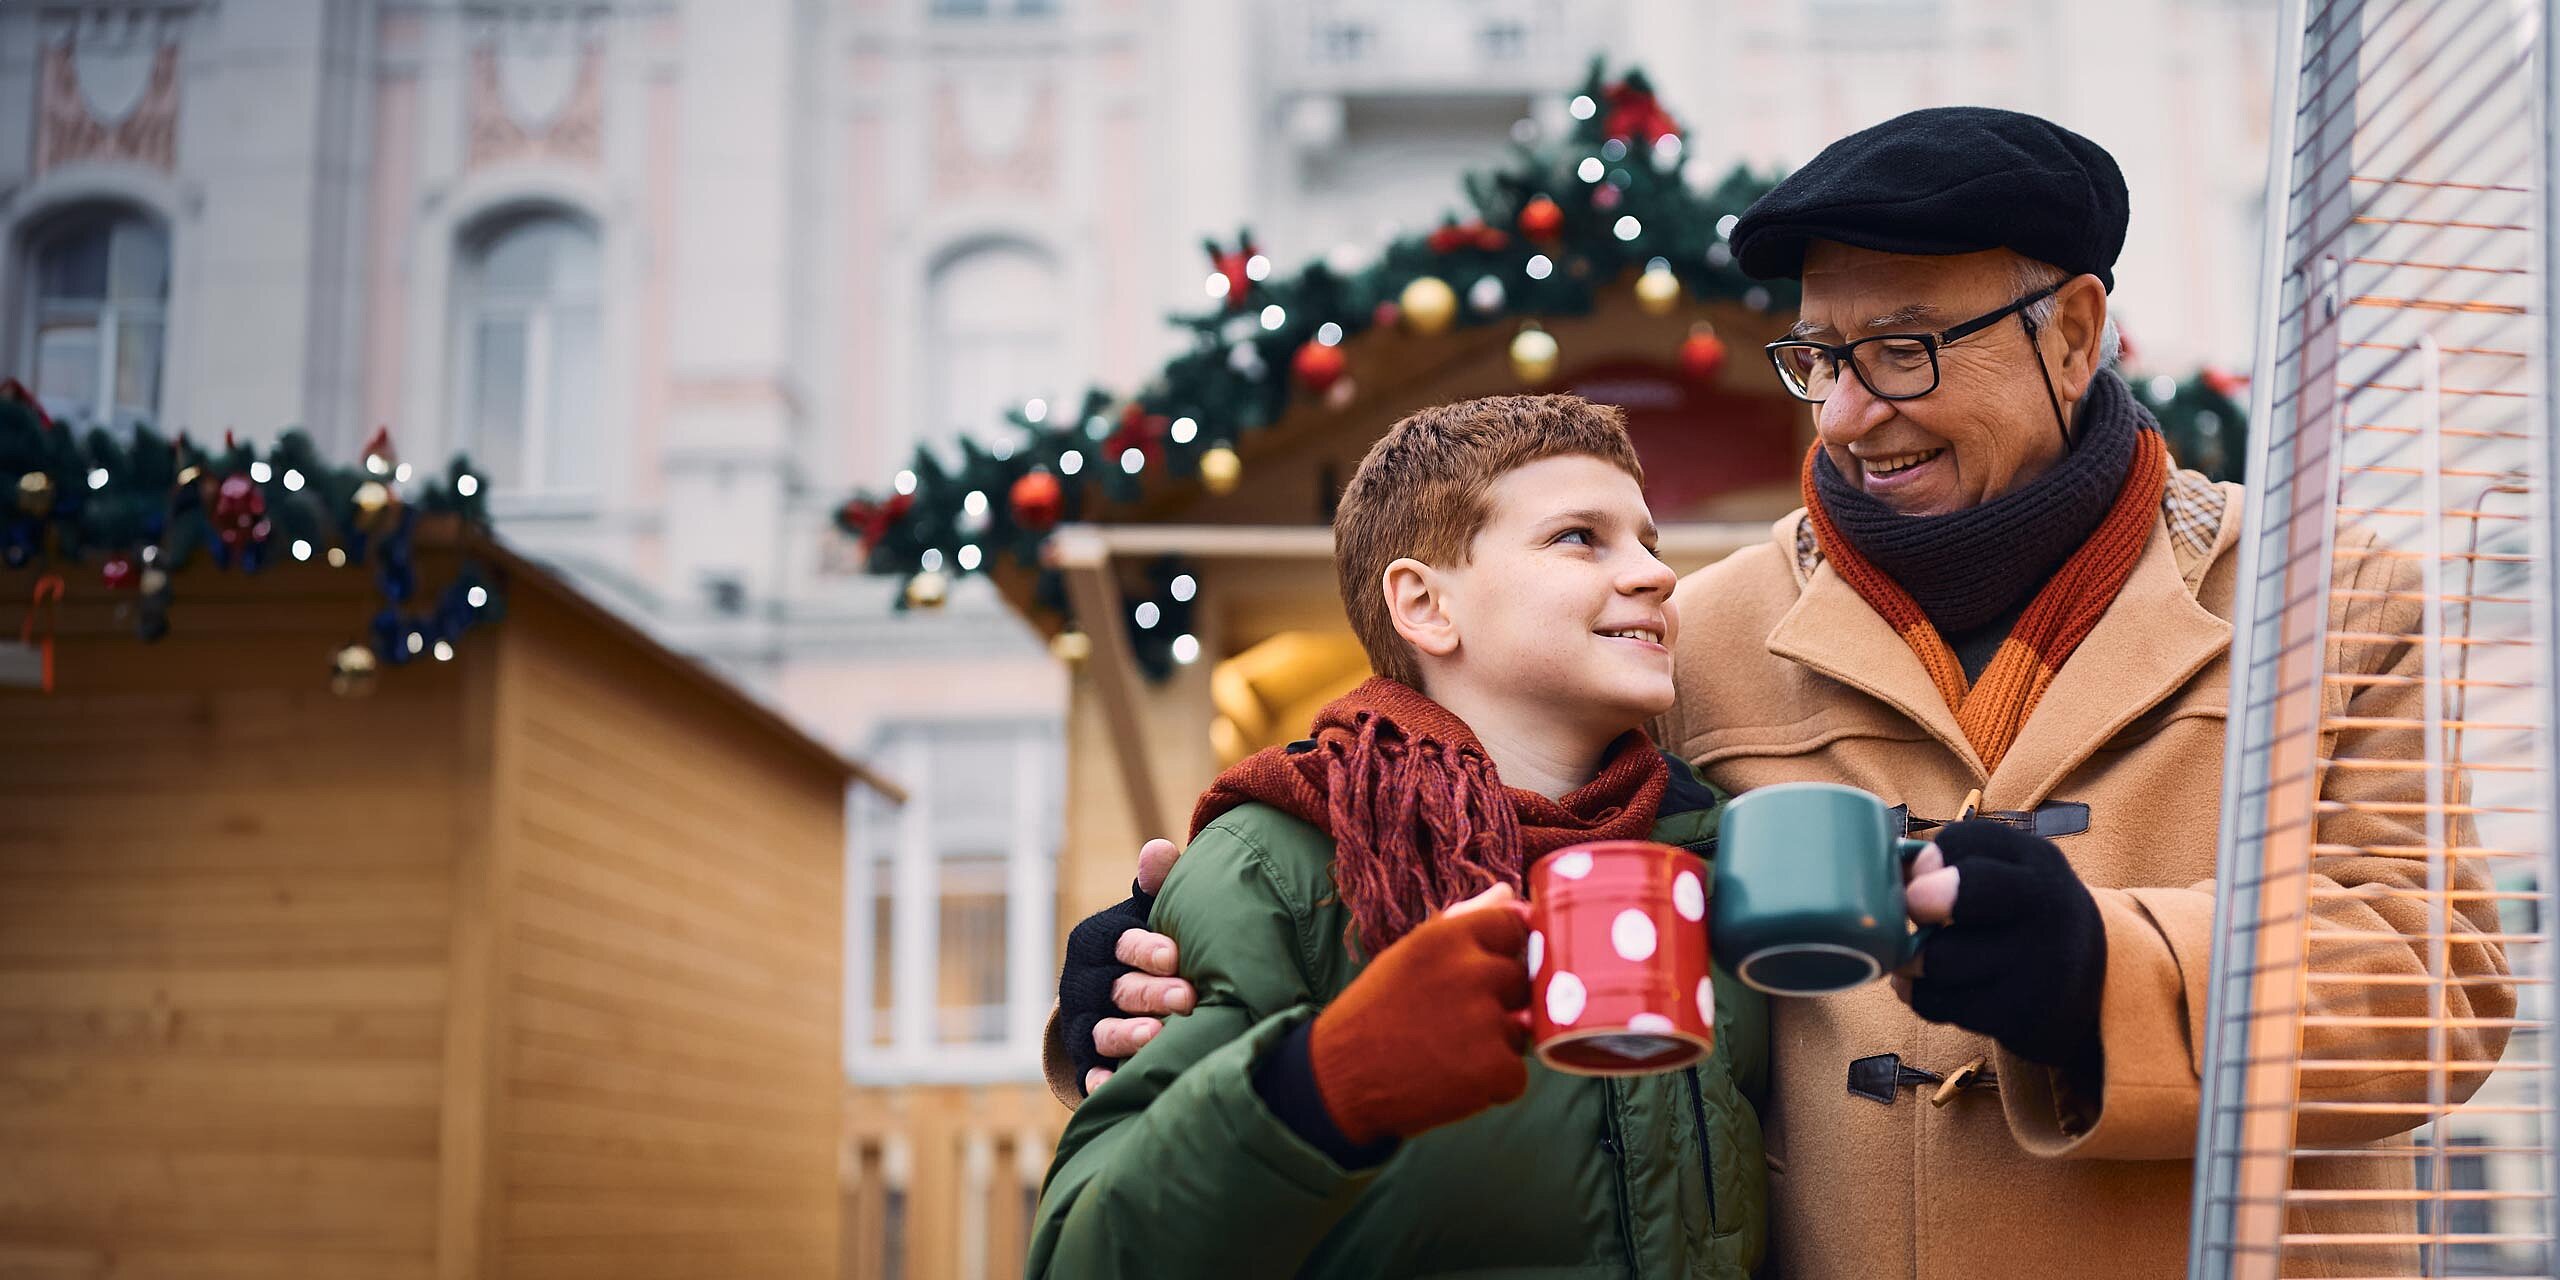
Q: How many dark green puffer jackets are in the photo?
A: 1